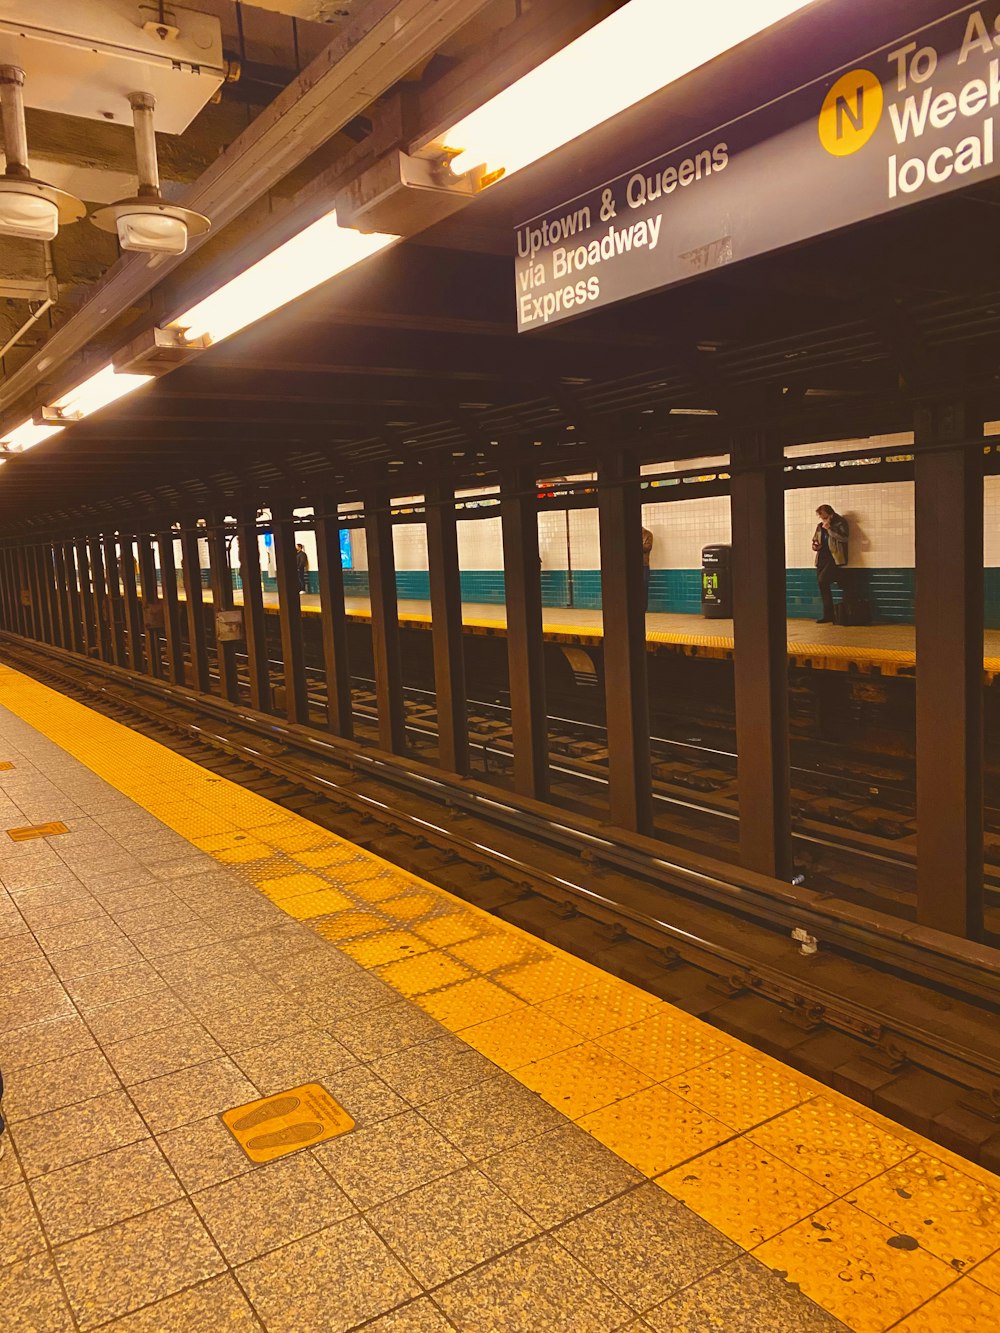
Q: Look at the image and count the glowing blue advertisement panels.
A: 1